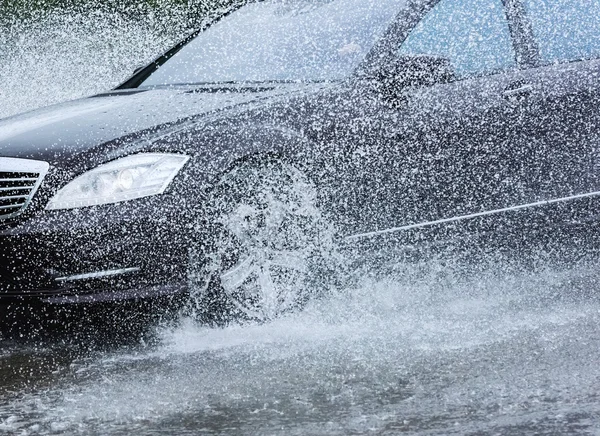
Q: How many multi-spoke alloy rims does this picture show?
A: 1